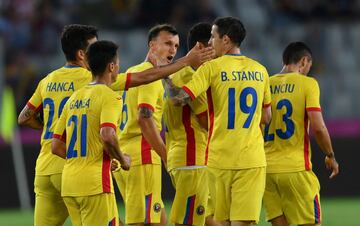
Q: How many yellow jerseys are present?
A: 6